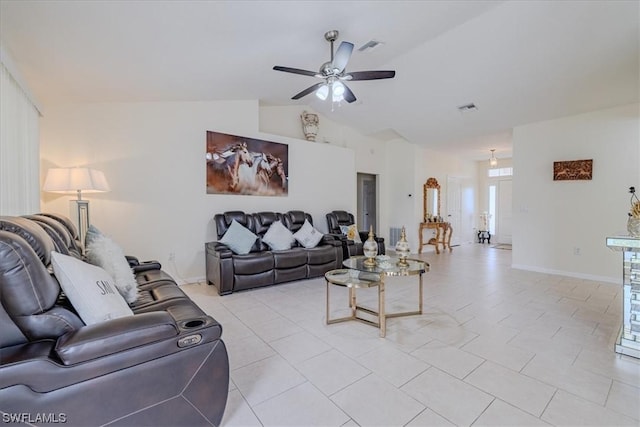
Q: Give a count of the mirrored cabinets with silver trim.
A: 1